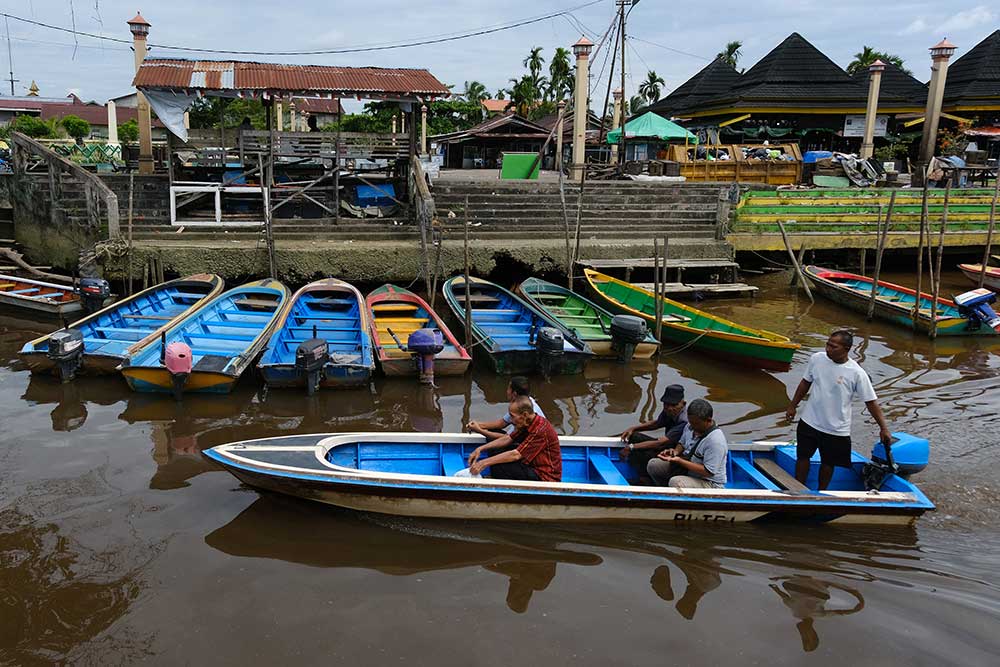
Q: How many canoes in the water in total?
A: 11